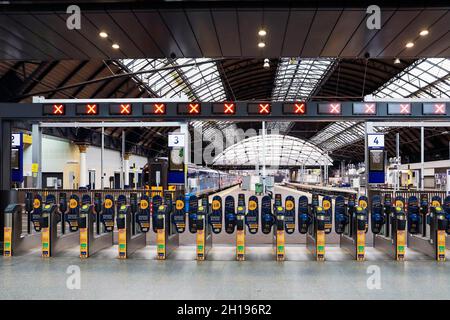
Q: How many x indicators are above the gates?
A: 12